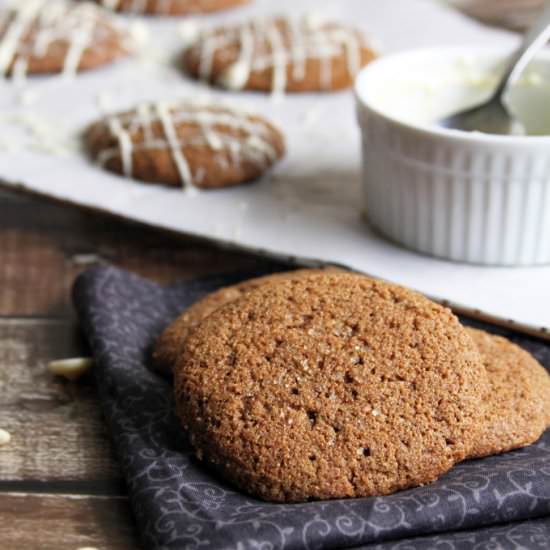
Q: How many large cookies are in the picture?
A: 3